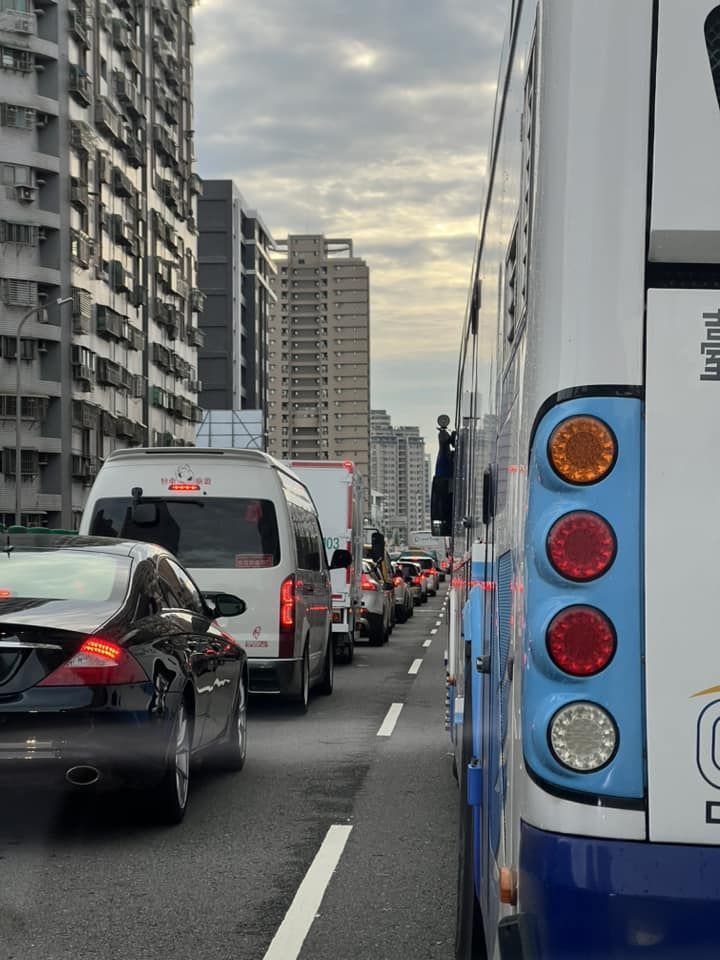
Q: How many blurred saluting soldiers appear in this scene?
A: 0